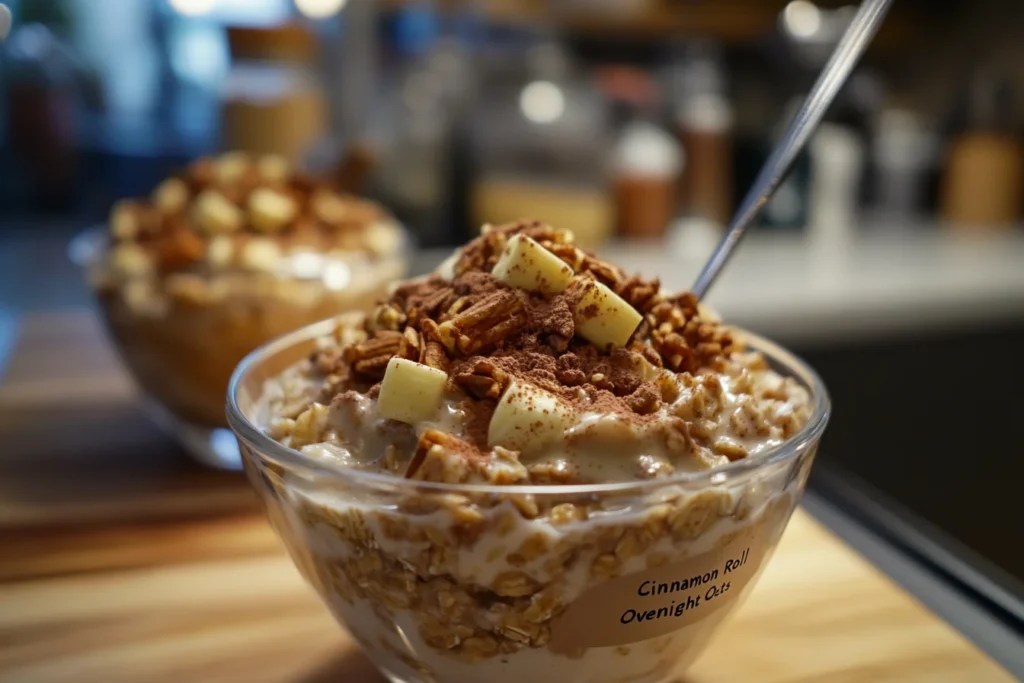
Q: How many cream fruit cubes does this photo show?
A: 4